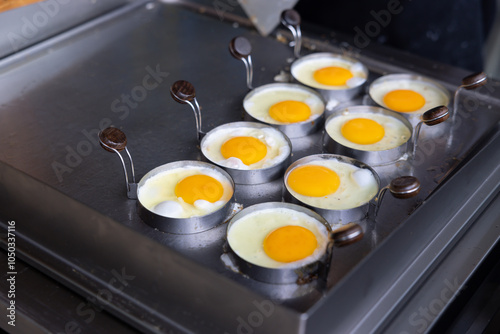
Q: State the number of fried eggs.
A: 8